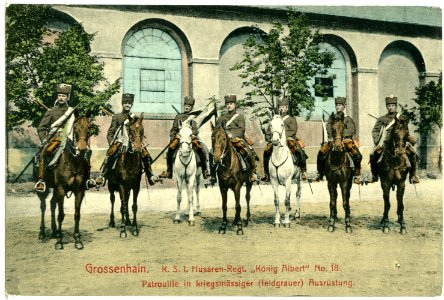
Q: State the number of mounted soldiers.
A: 7